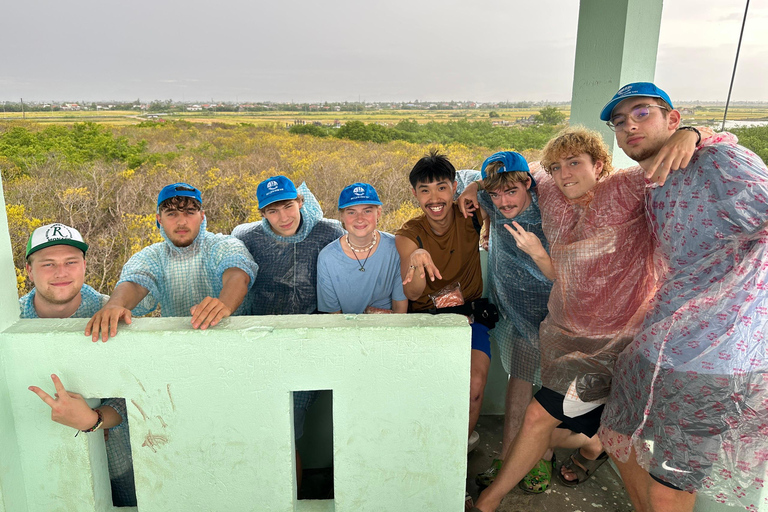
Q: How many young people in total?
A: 8